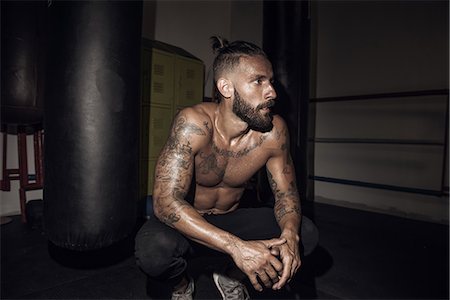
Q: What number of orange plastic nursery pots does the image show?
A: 0